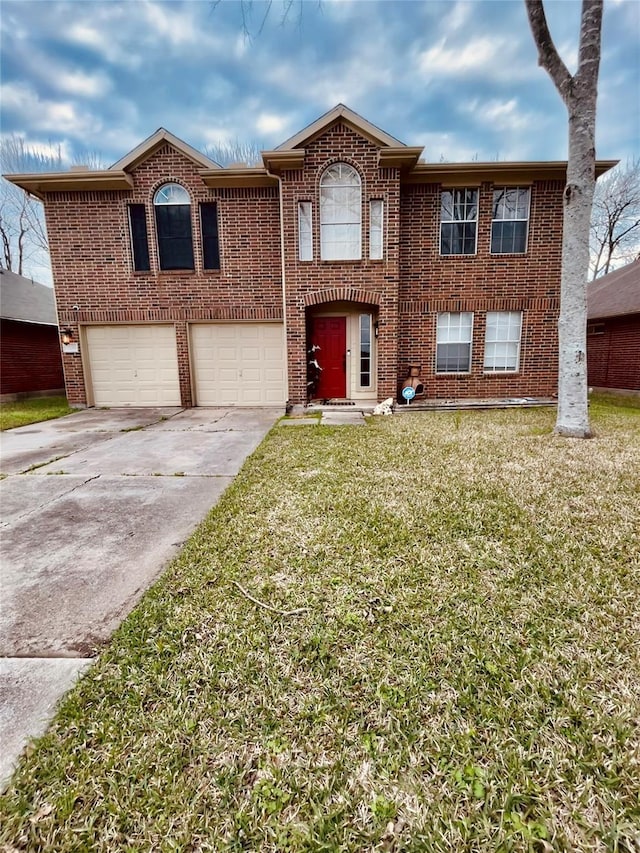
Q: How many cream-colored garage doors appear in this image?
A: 2